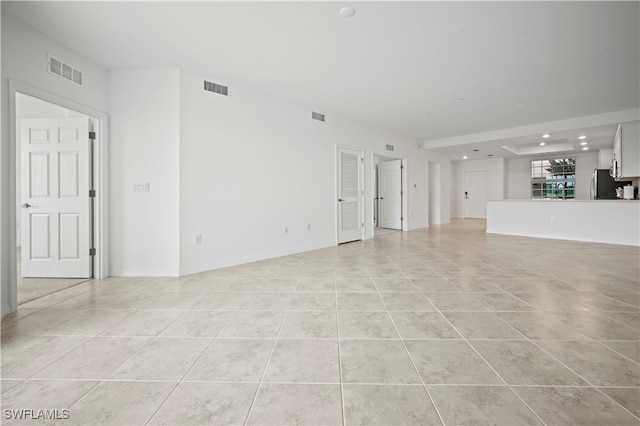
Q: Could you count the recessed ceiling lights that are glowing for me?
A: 6